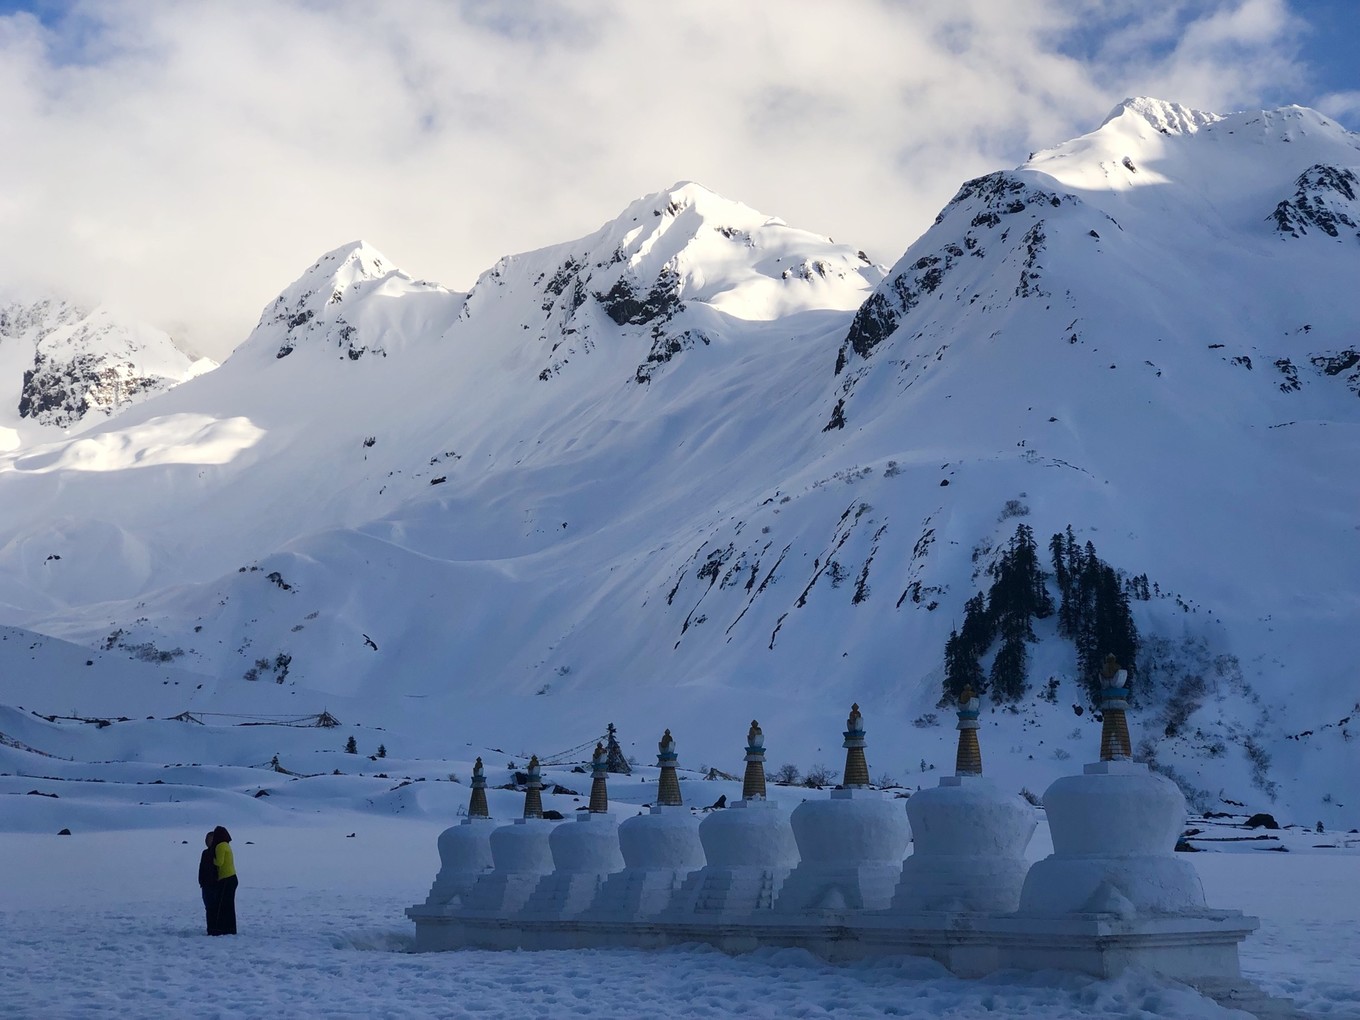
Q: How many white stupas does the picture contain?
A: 8